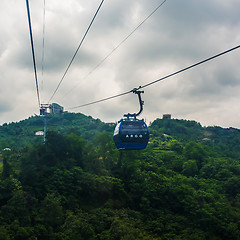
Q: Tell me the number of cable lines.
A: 5